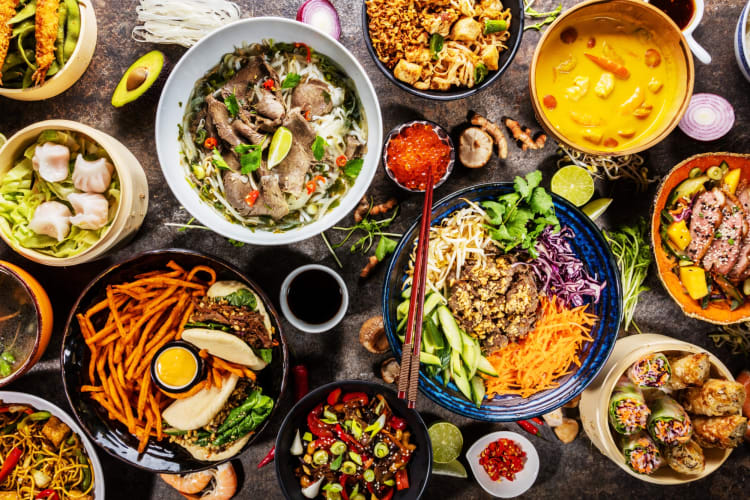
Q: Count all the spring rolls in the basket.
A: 8